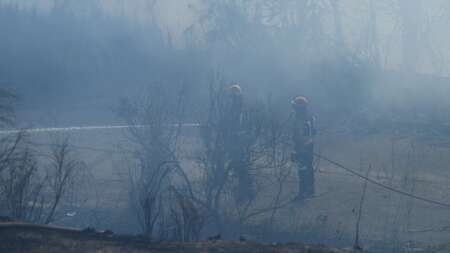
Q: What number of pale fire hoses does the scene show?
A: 1